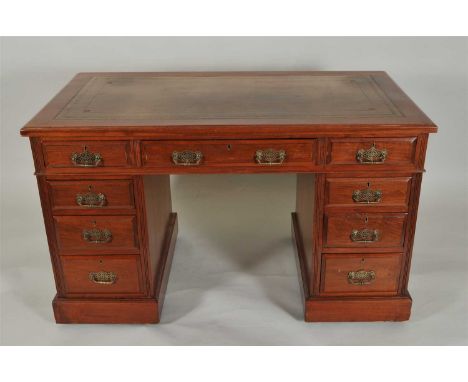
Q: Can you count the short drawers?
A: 8